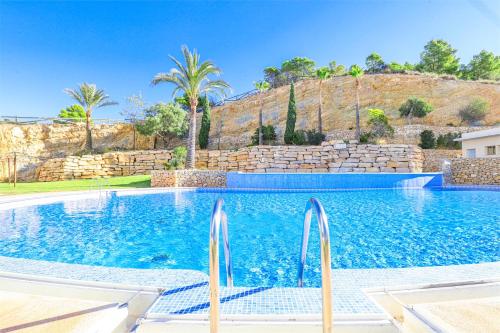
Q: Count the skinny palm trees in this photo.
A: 3